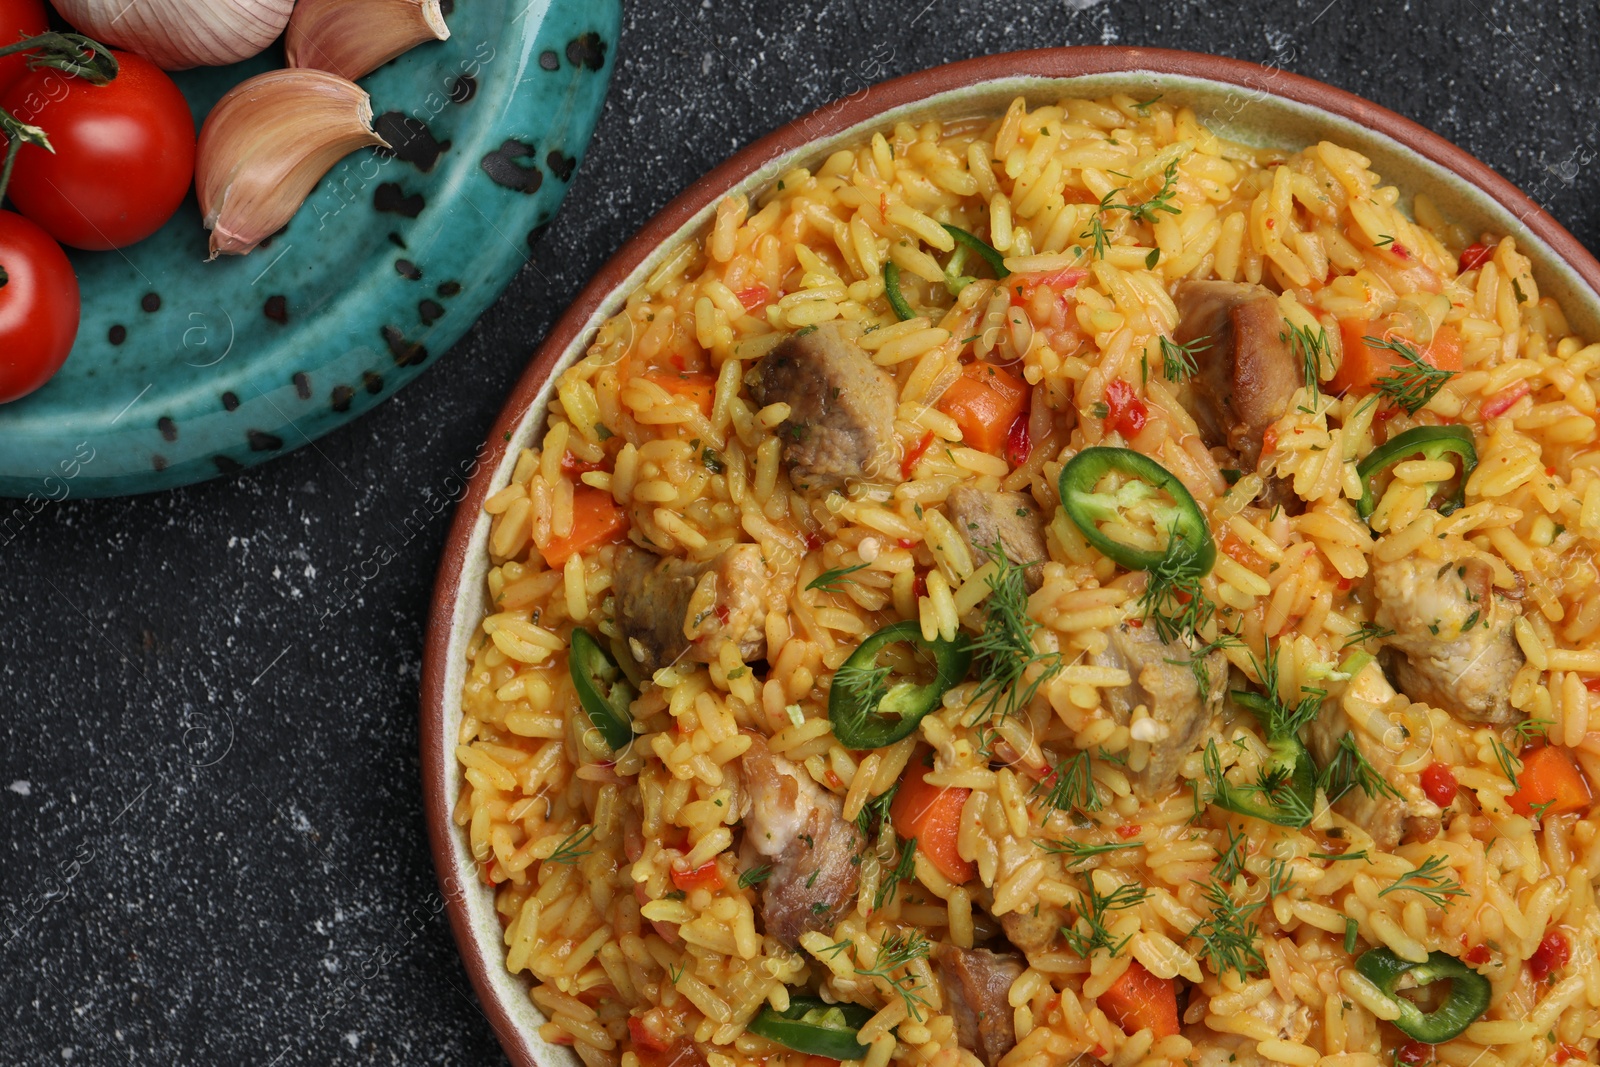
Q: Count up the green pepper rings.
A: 8